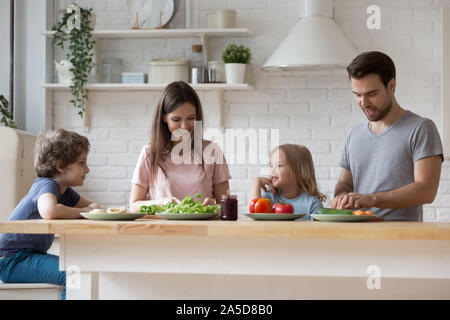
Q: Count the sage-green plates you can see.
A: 4